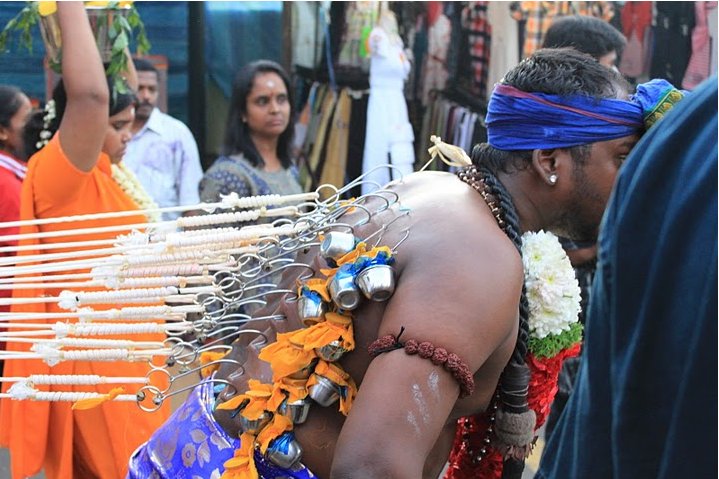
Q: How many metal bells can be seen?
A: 9